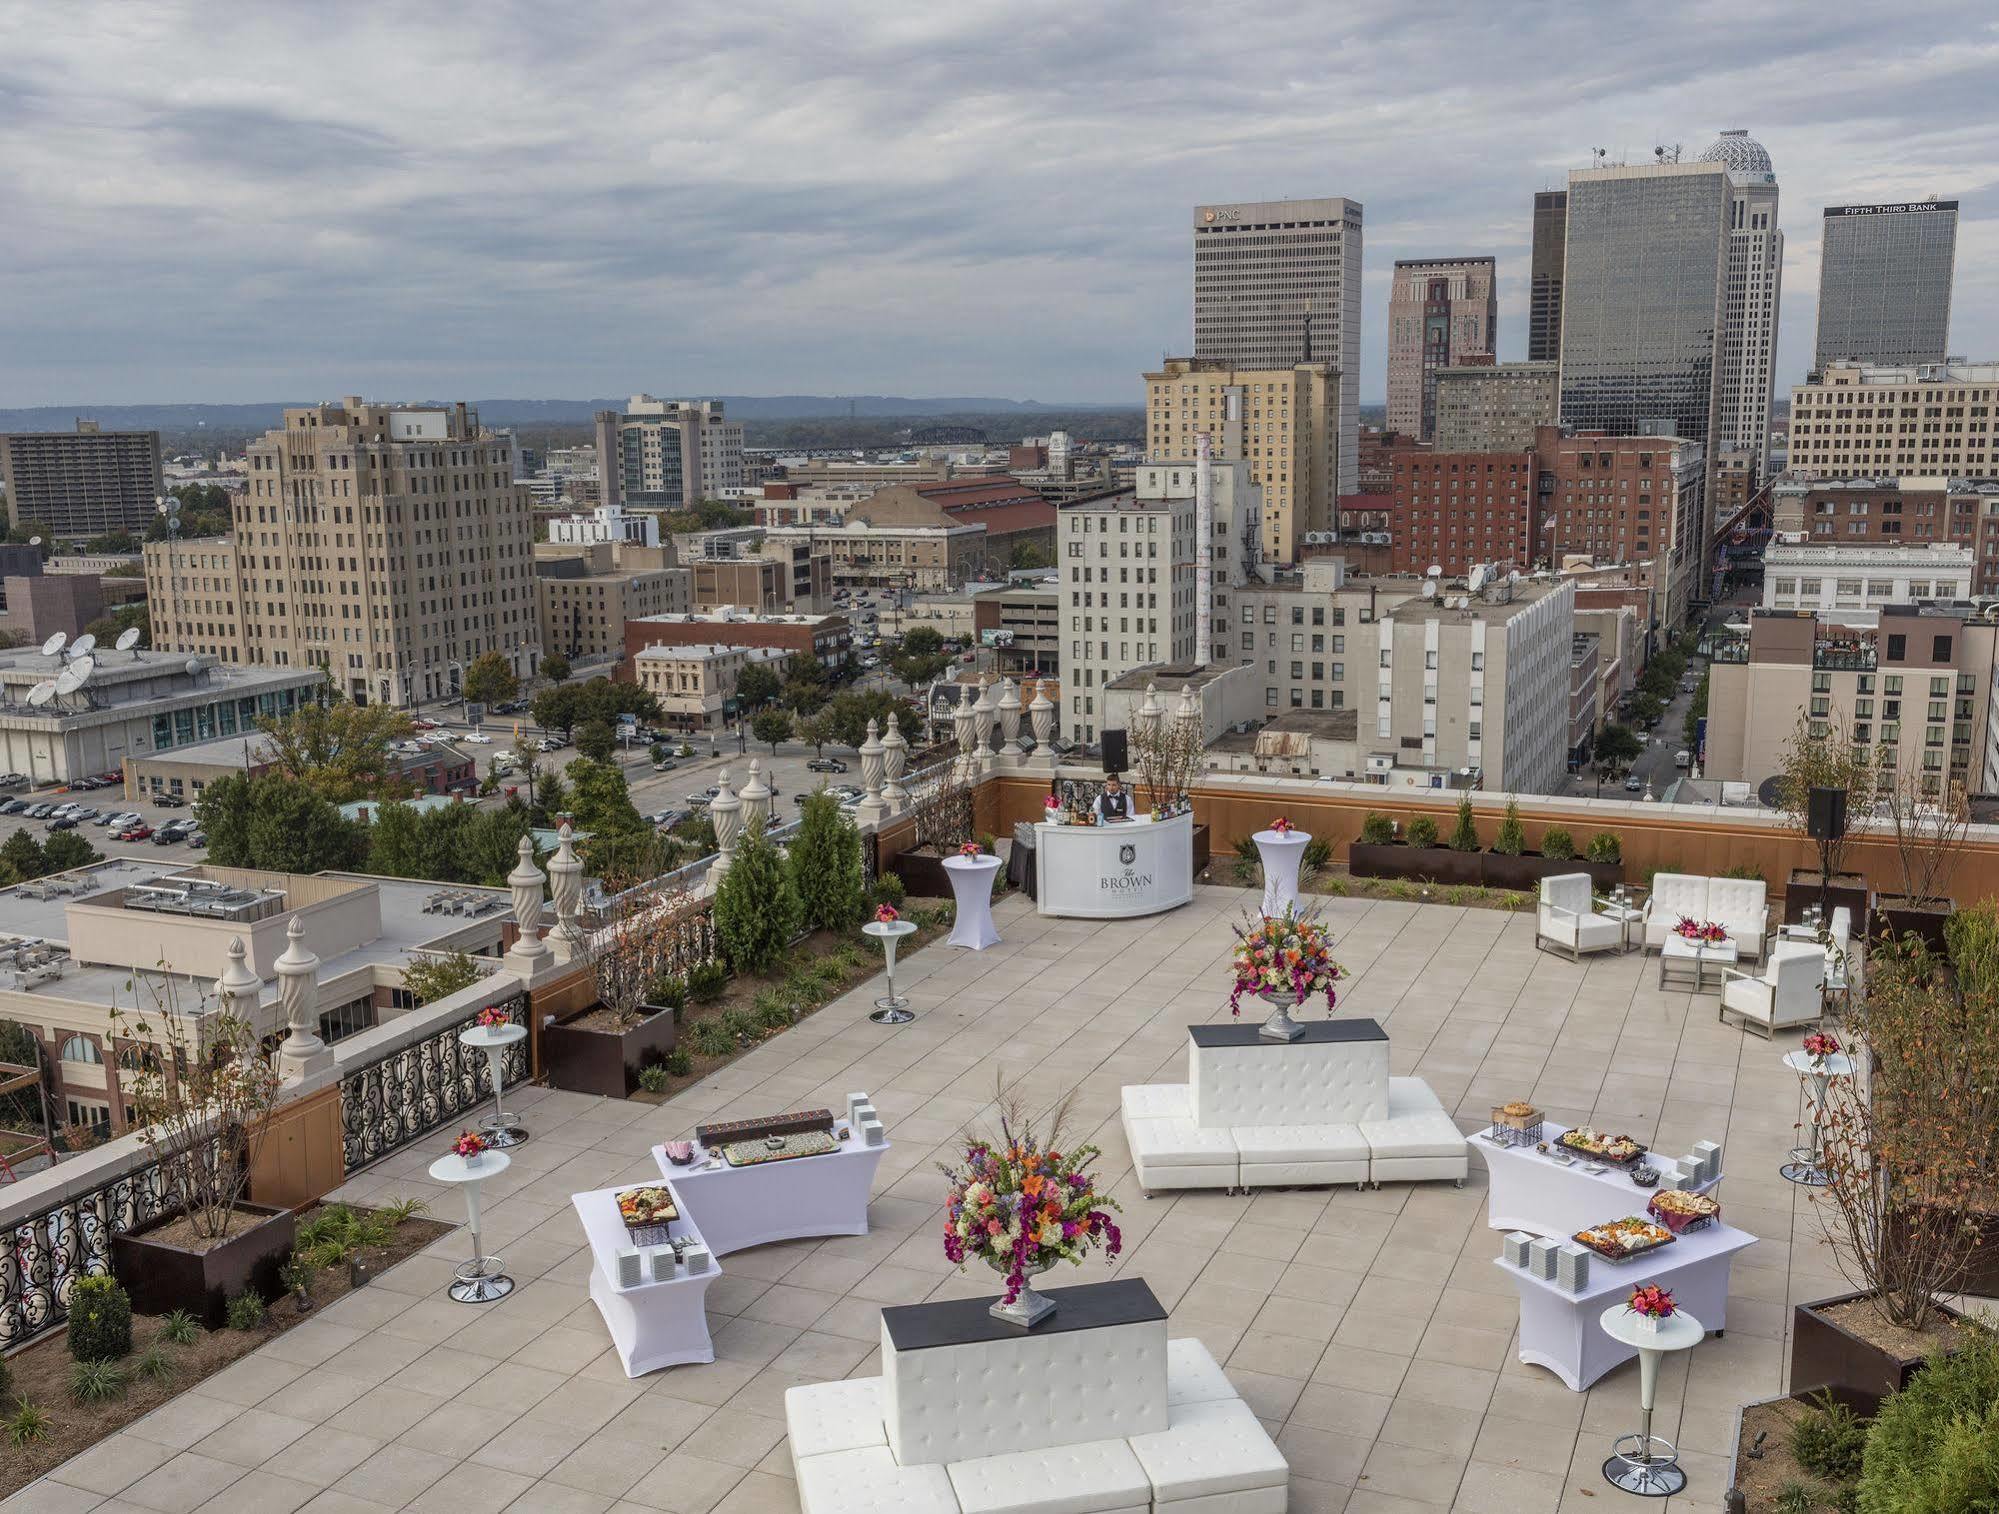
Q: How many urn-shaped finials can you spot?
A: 14